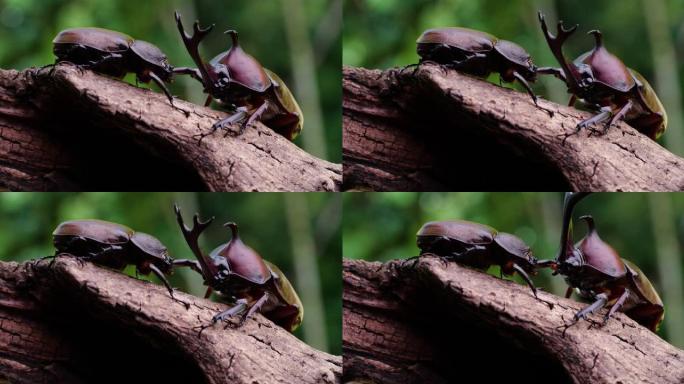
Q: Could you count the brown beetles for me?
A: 8